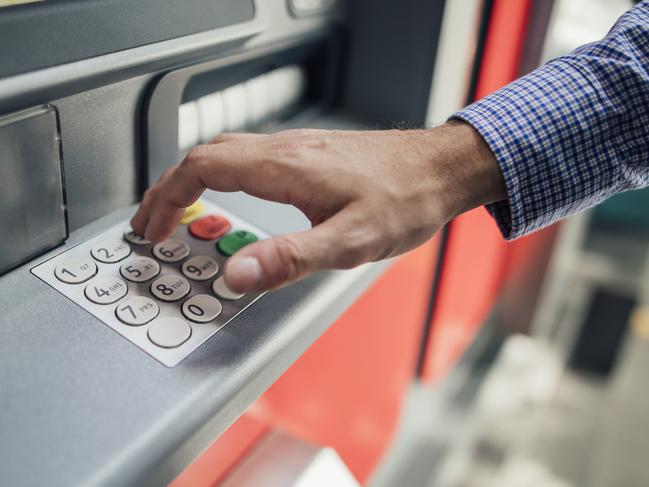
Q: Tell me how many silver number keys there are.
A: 10